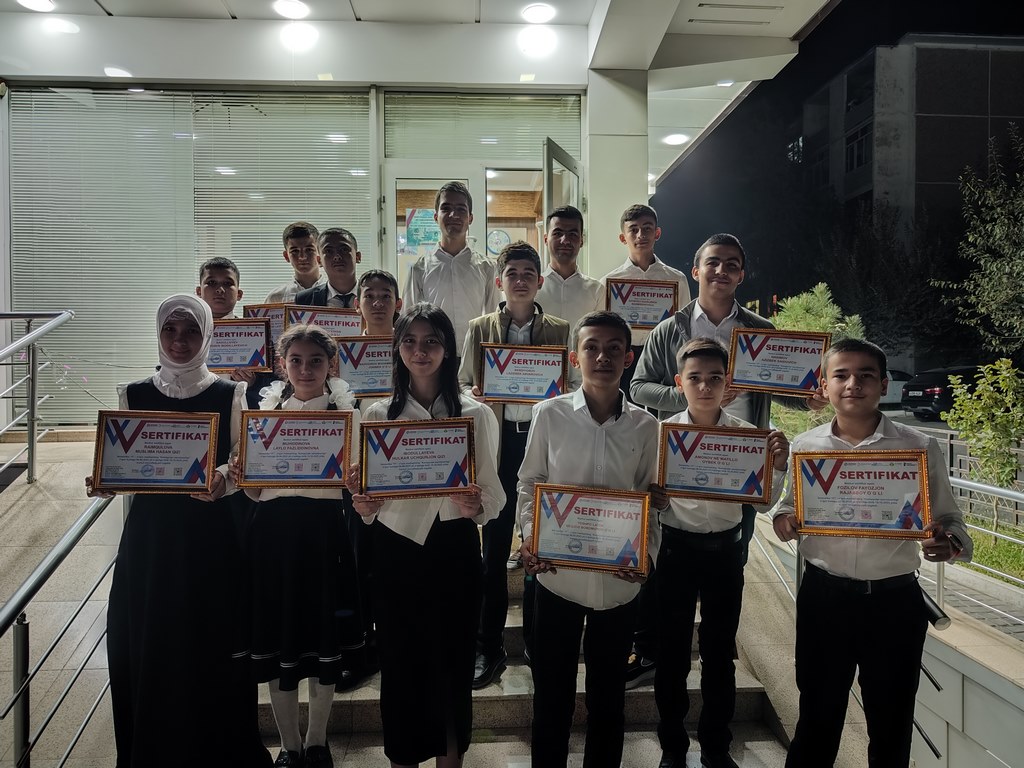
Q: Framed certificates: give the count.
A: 13